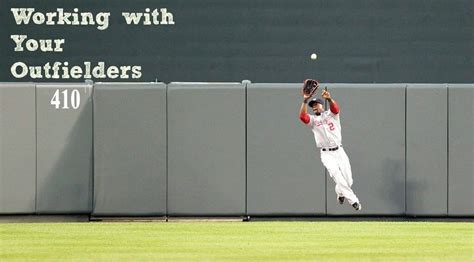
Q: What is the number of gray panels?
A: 8